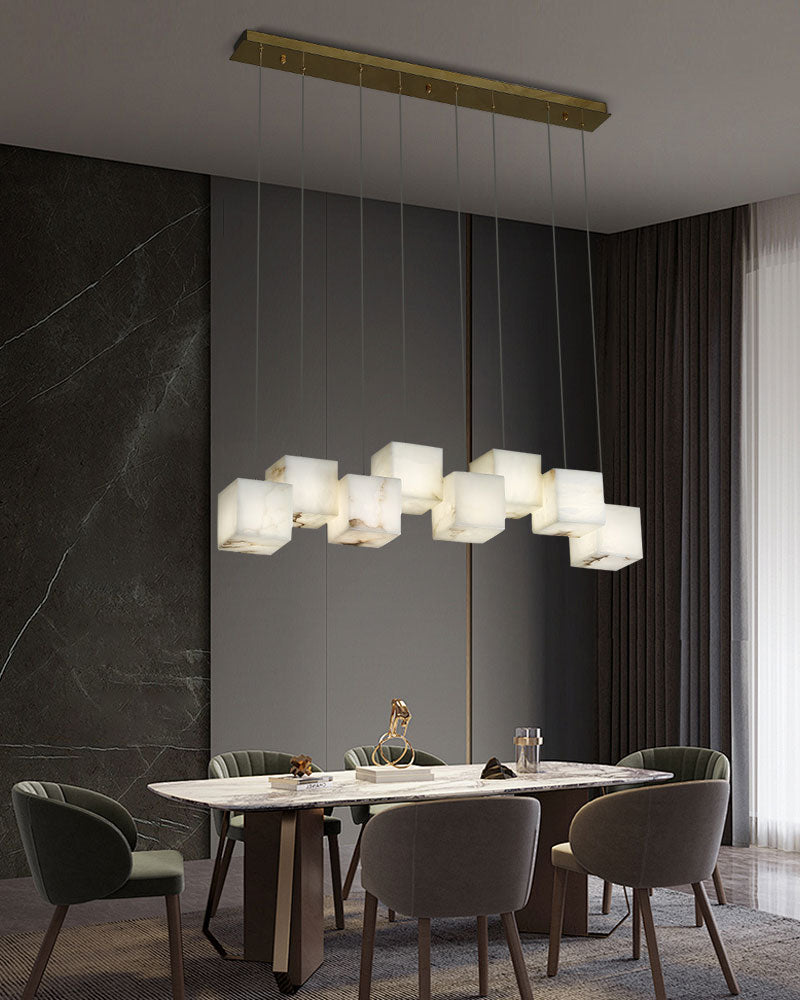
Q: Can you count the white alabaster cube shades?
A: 8